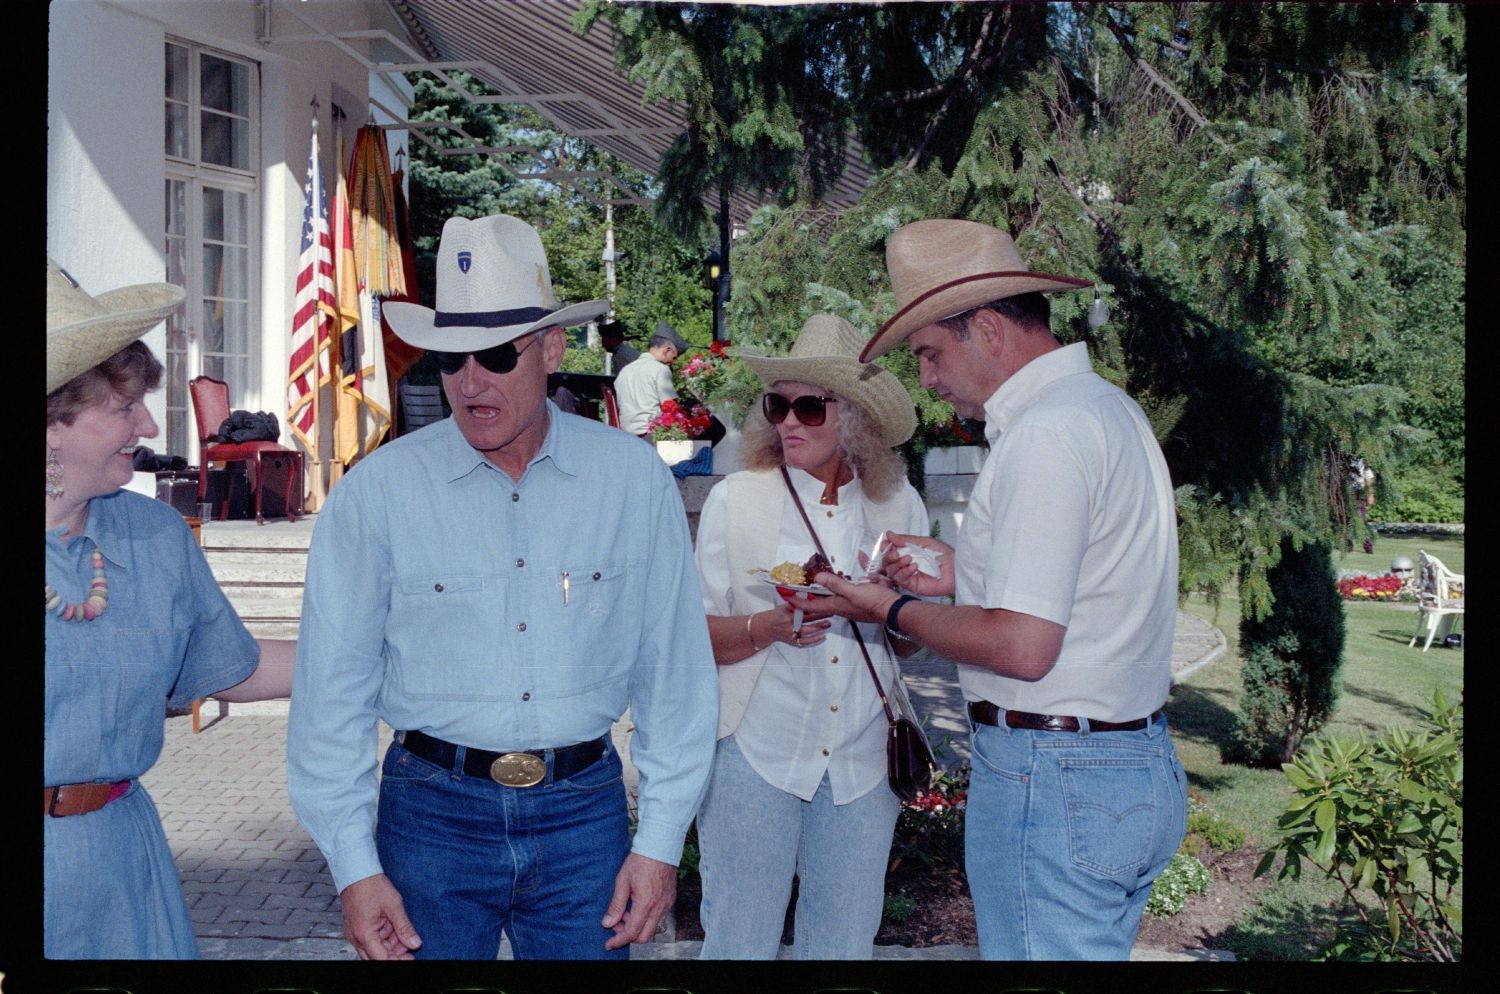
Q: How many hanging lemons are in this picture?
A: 0